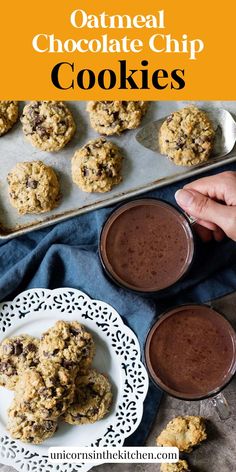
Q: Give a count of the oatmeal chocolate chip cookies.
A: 13